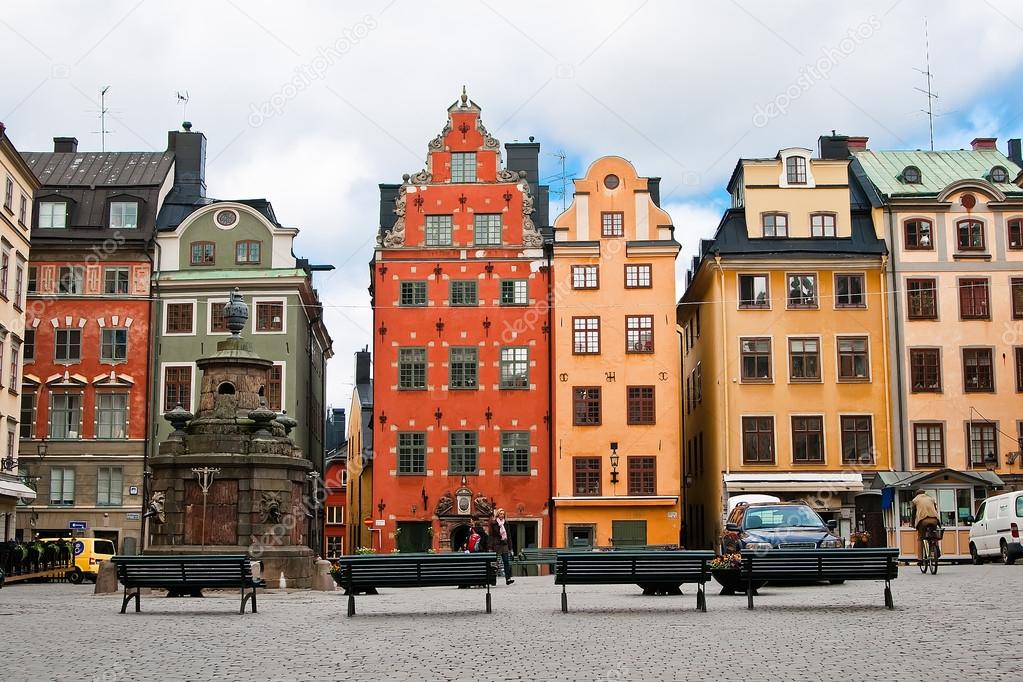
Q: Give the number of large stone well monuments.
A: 1